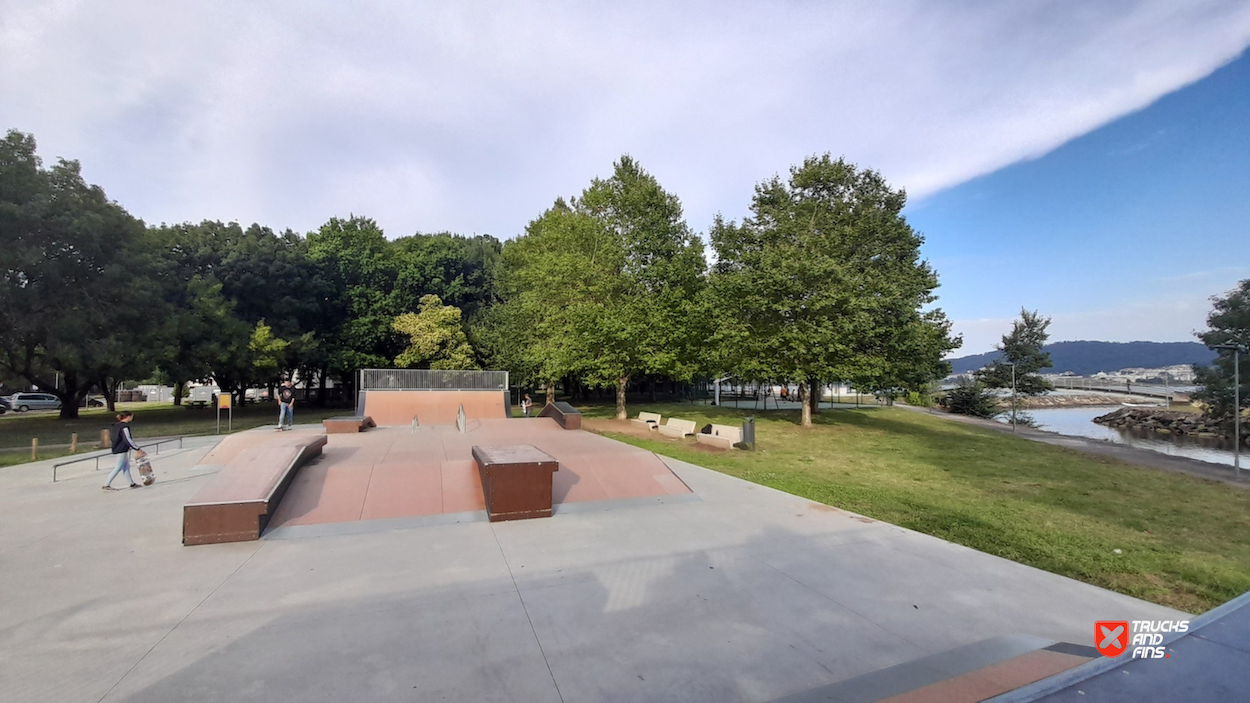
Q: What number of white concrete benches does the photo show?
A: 3